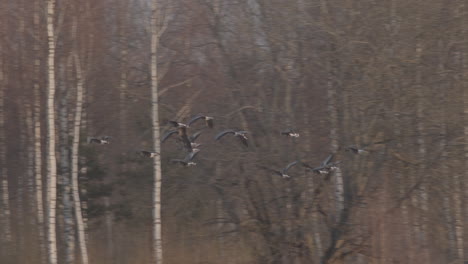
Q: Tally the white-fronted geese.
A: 13